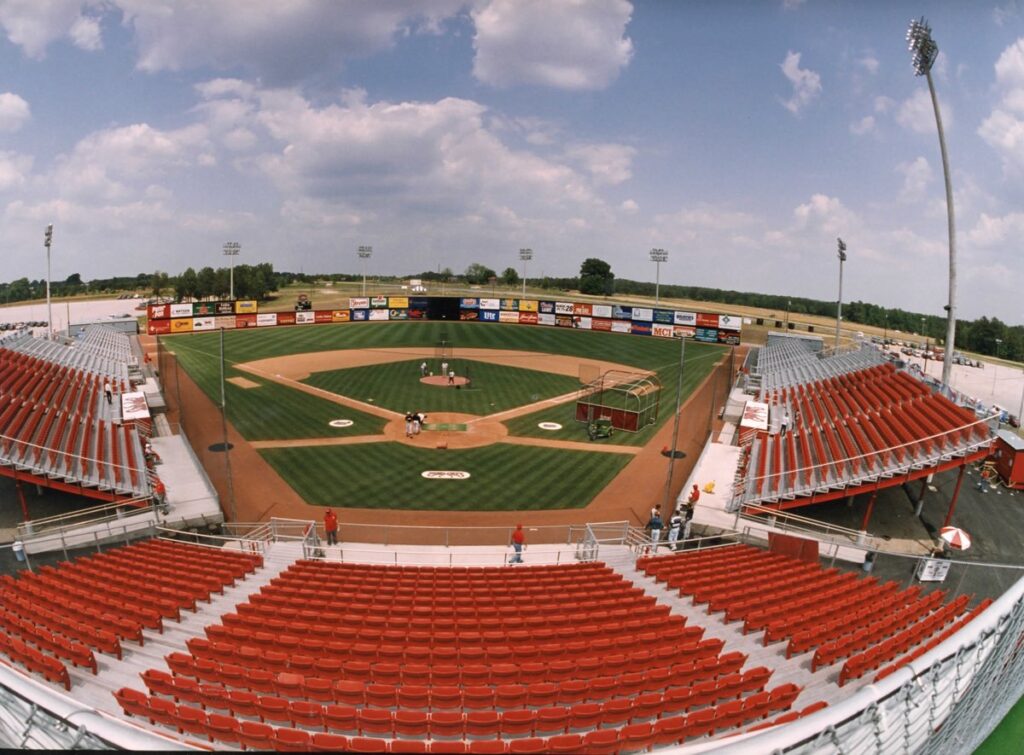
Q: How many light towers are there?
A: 7